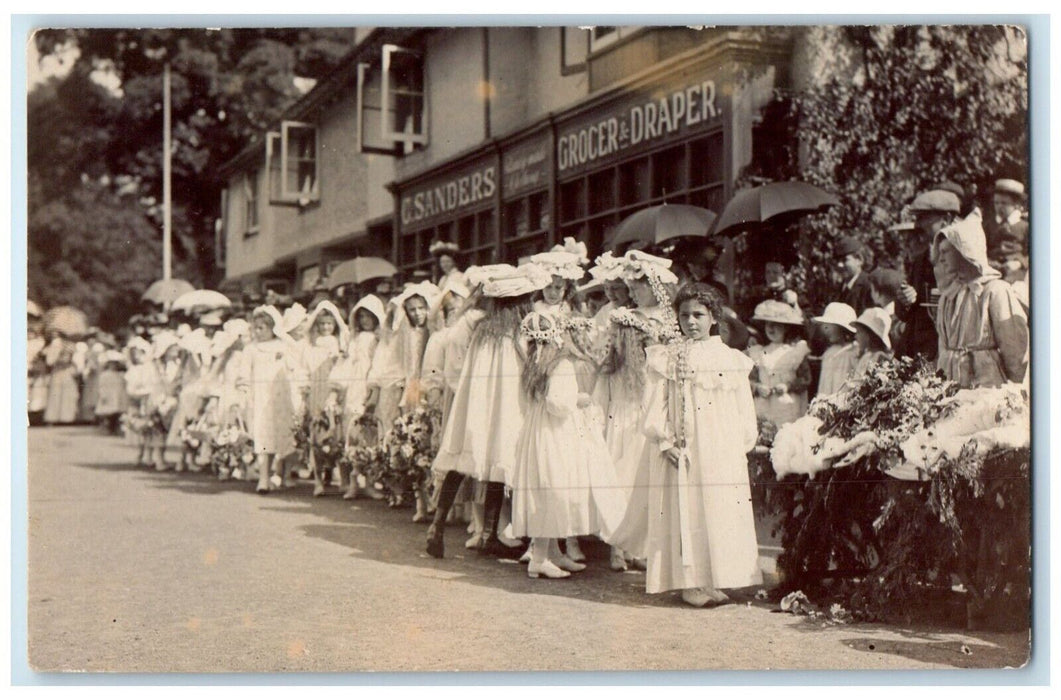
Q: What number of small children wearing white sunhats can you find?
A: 3